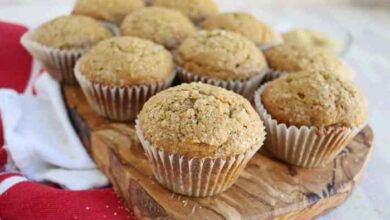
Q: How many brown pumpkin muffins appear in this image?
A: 10